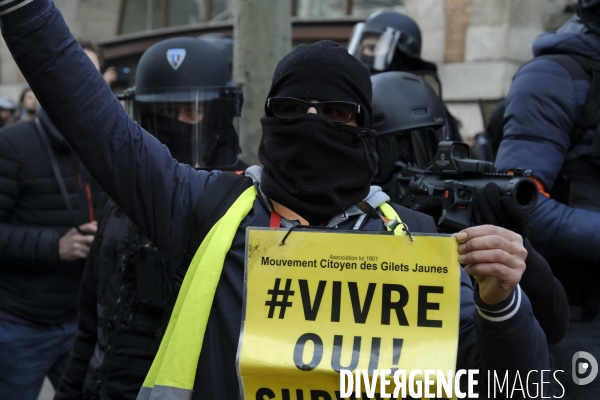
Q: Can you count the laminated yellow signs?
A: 1